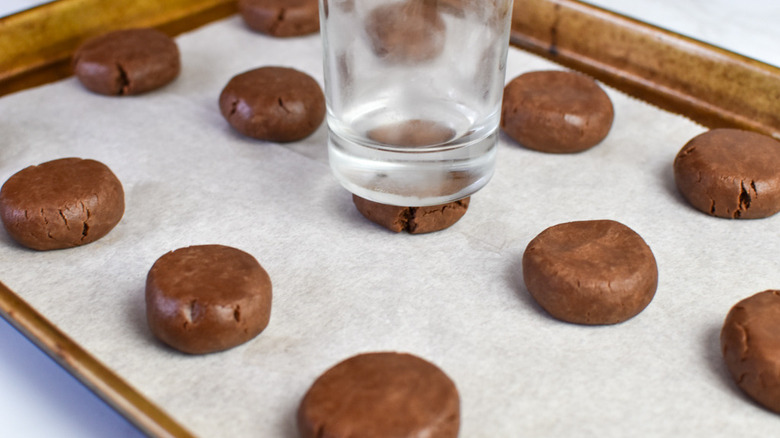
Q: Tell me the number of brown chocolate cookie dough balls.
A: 12